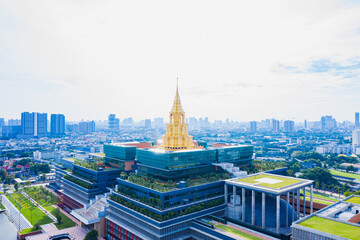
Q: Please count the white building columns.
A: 11